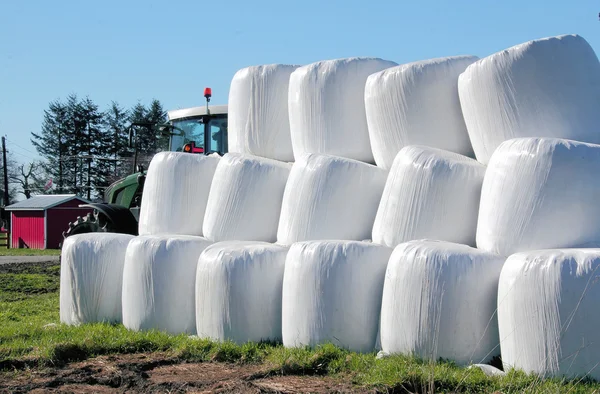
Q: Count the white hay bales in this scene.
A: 15